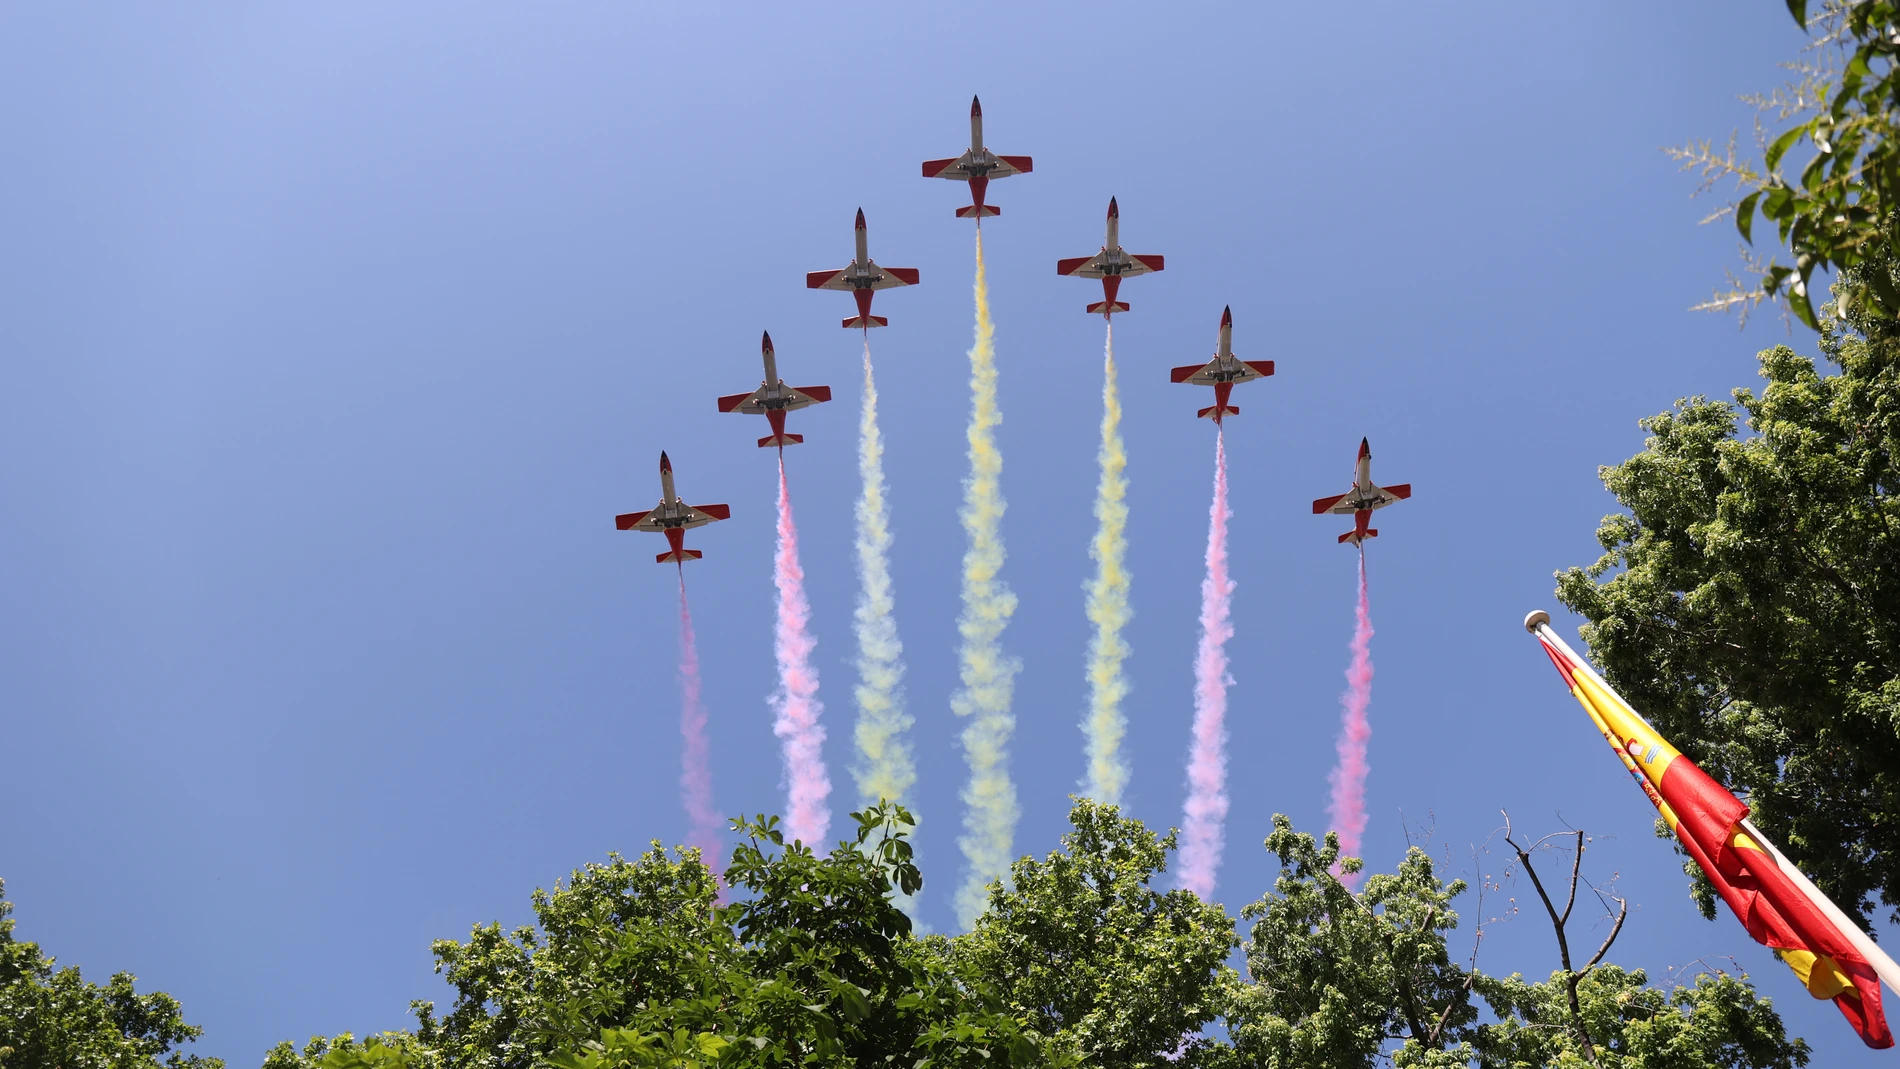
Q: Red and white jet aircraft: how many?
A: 7